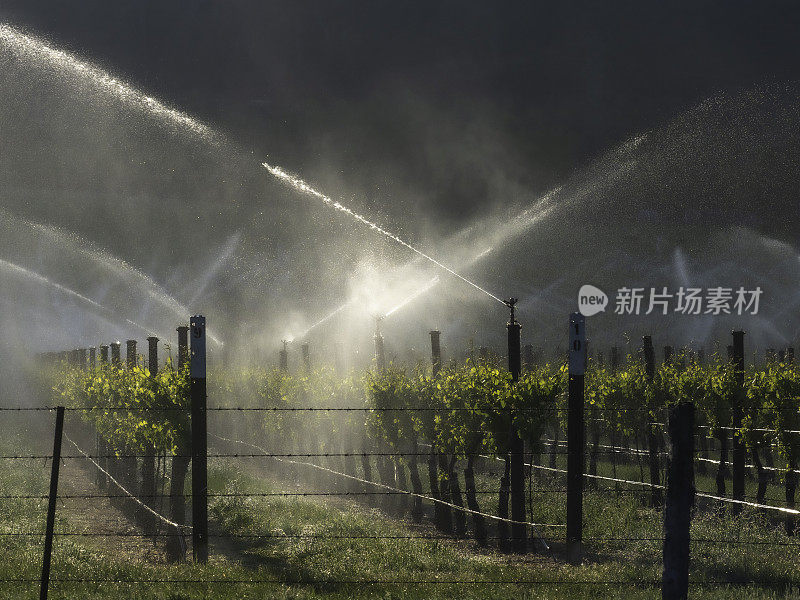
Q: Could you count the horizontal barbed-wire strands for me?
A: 5